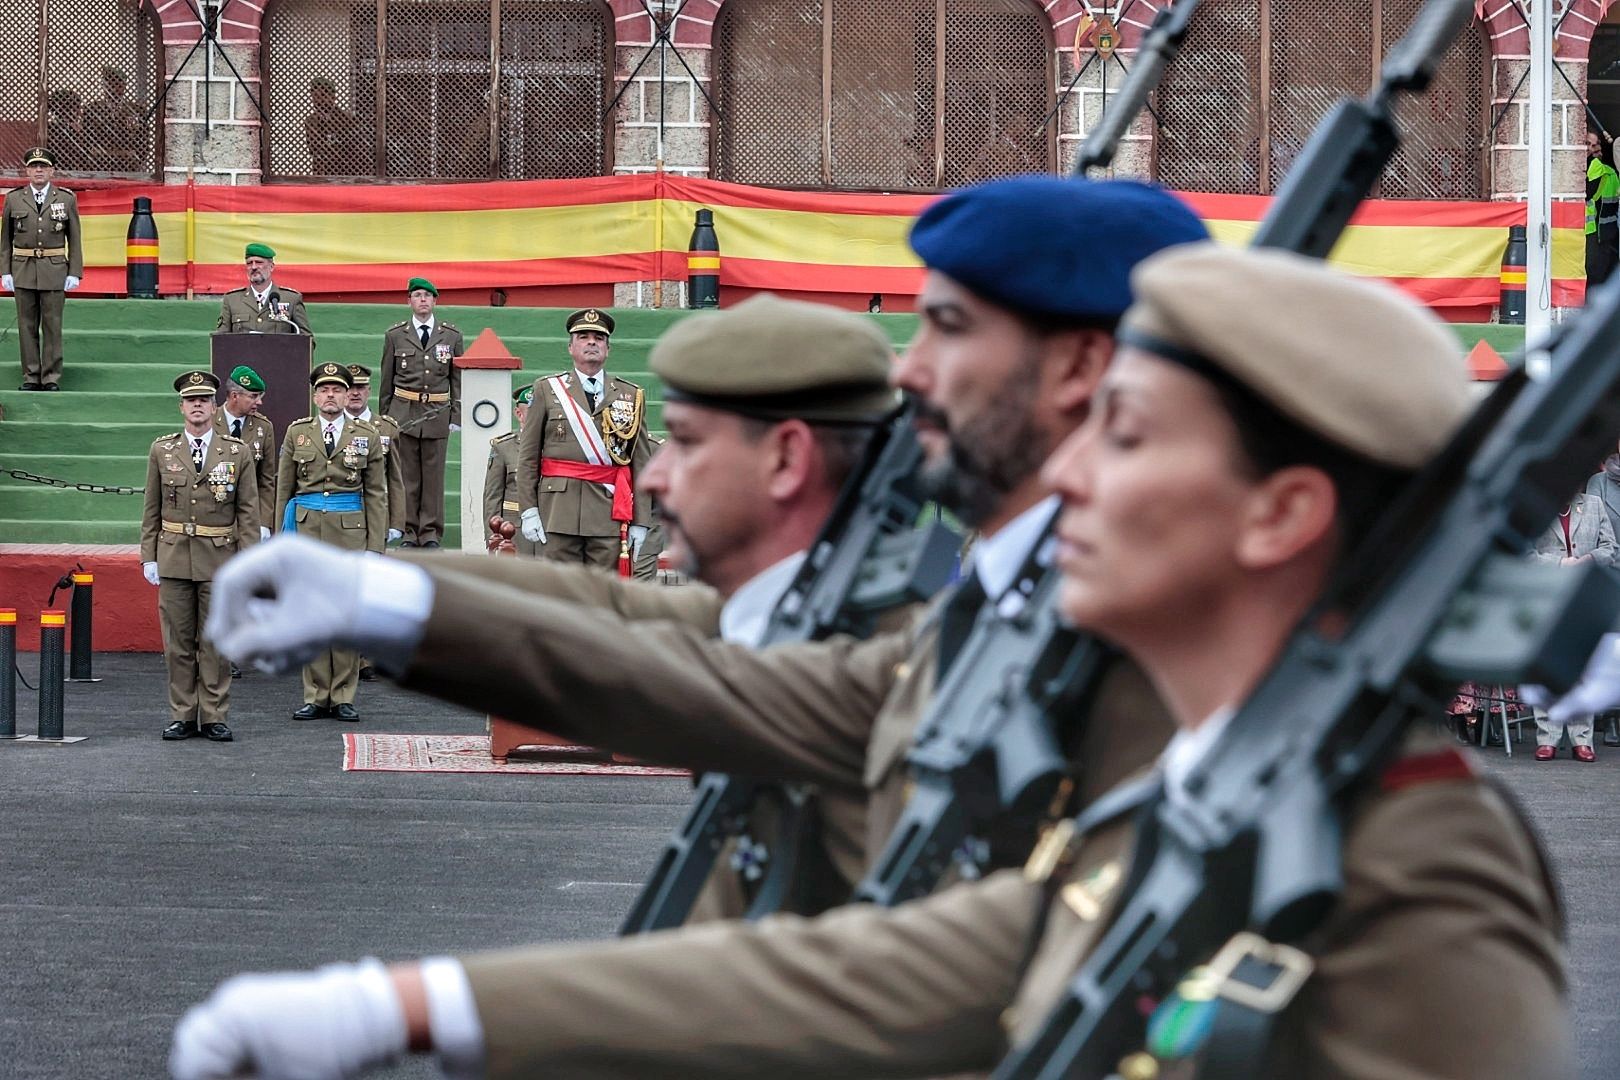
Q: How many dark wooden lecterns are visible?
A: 1